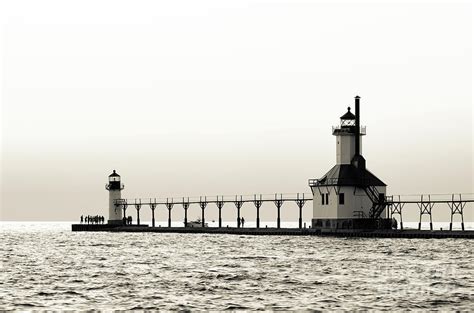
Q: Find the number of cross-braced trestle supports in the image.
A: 3